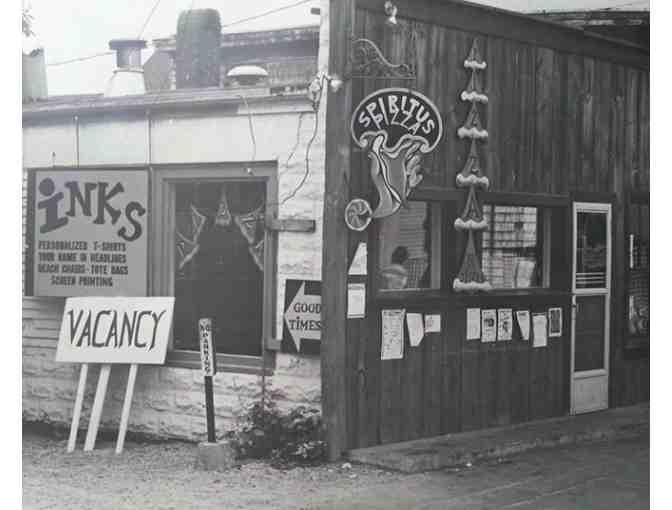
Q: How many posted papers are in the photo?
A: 11